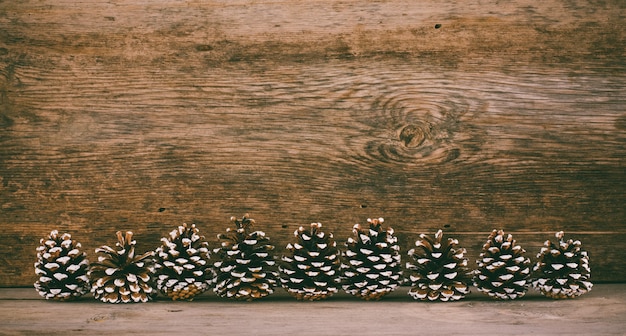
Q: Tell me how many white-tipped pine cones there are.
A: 9